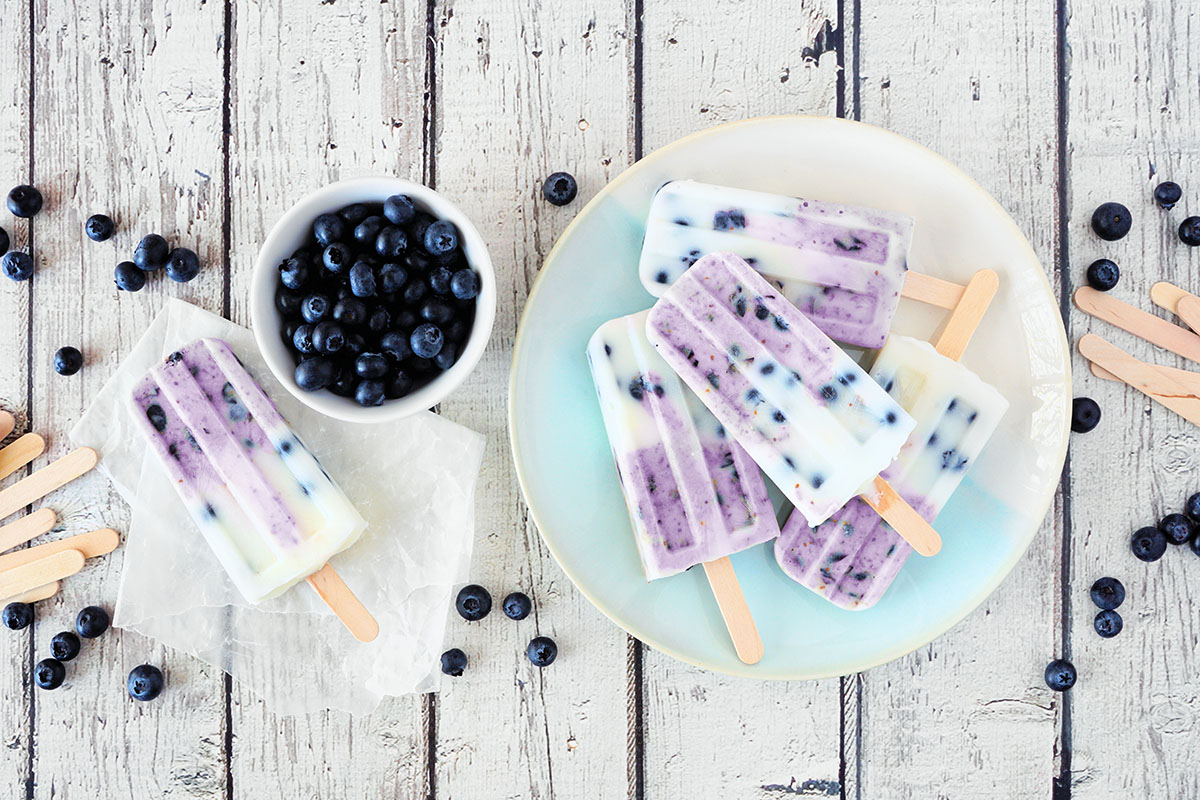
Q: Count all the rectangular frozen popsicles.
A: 5